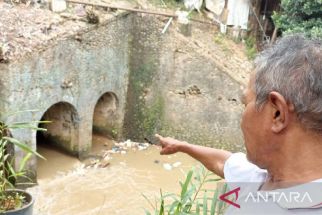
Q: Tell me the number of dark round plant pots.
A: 1